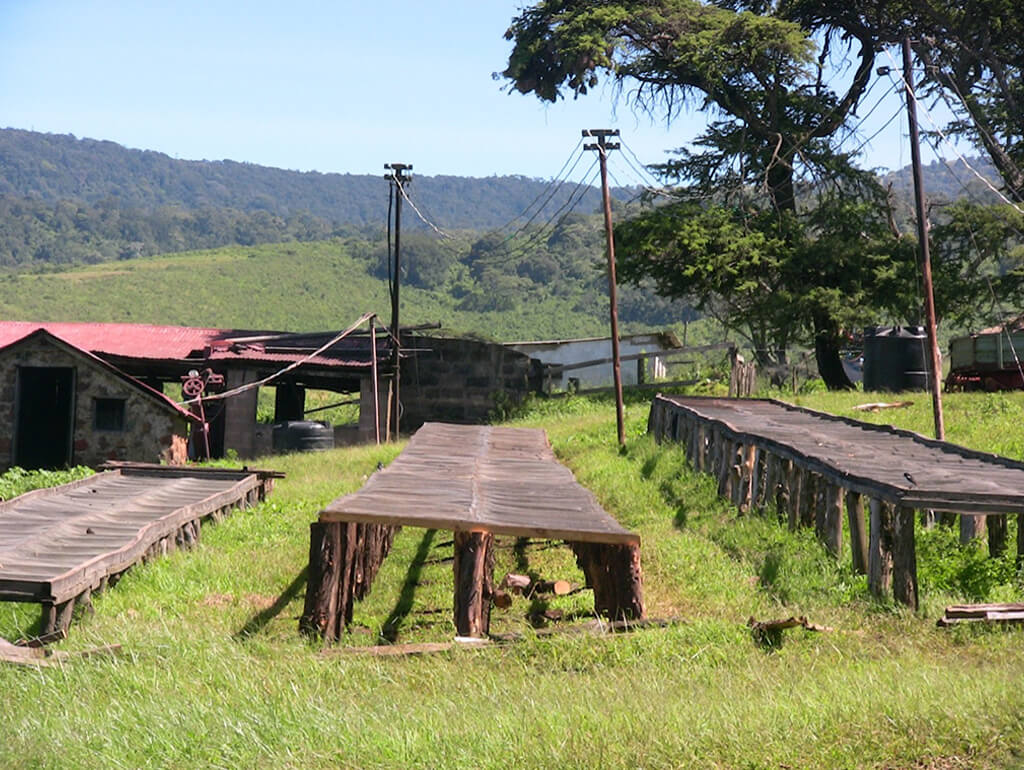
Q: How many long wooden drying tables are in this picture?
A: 3